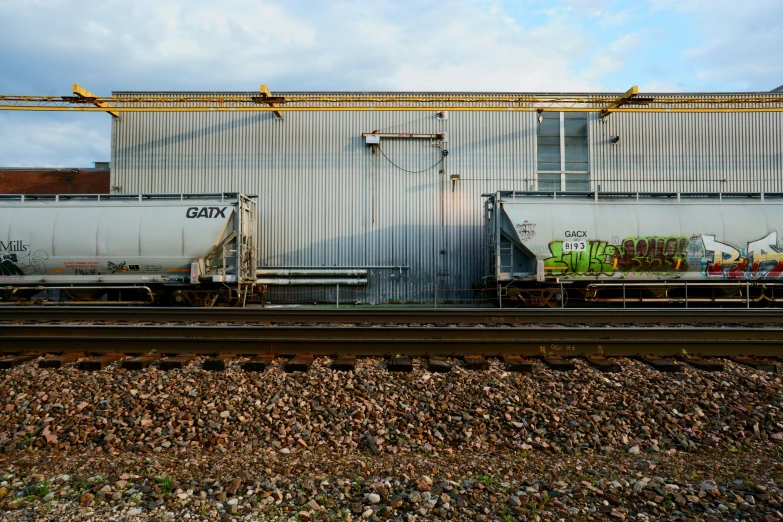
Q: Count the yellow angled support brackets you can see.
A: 3